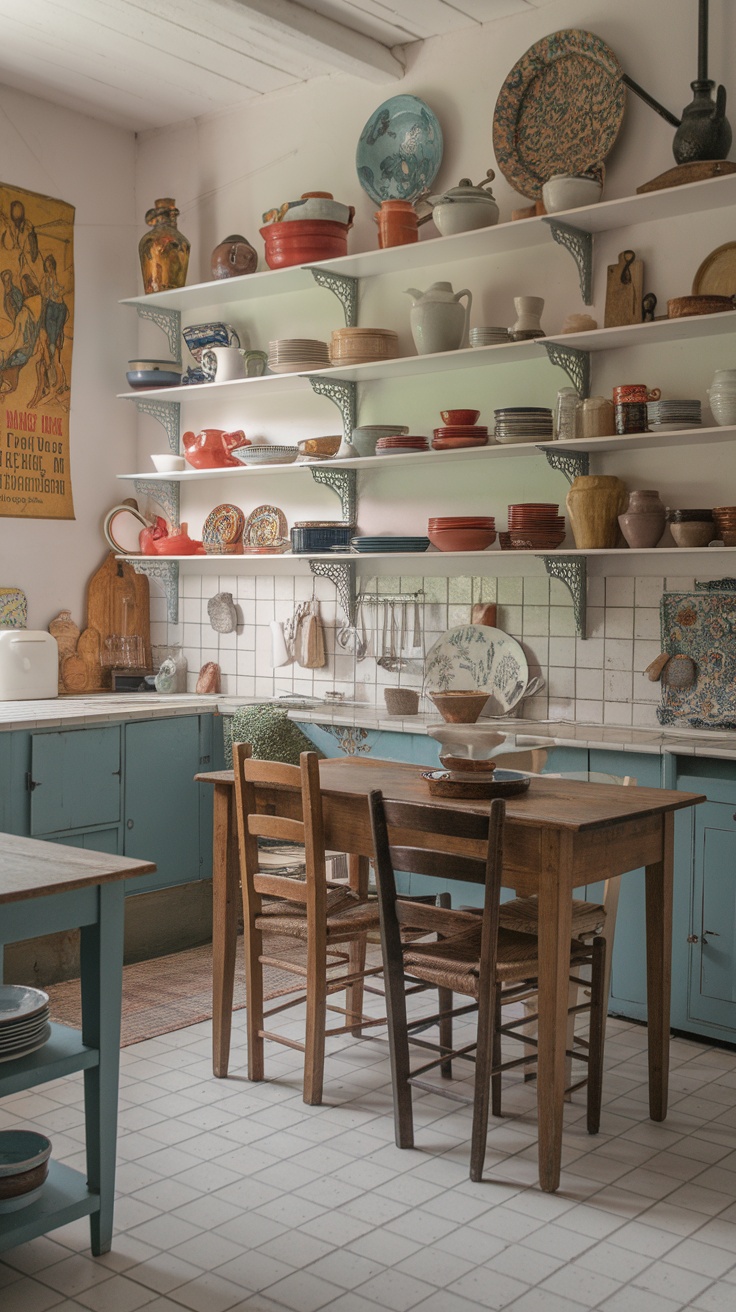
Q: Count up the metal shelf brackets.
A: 12